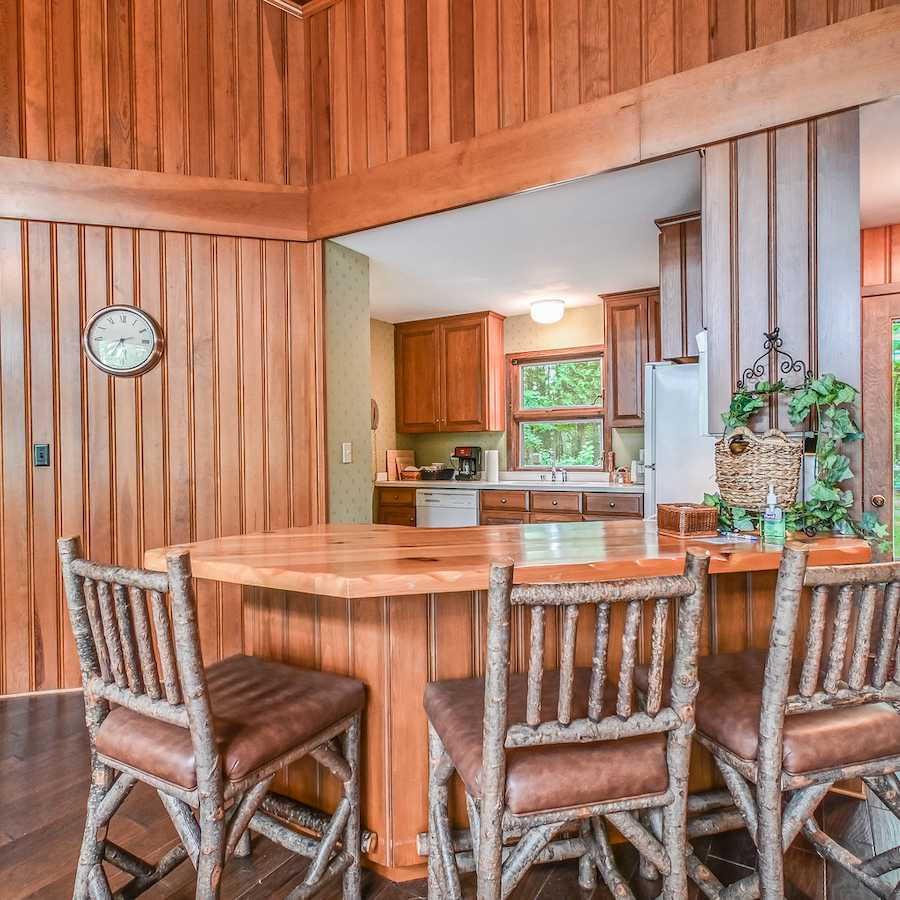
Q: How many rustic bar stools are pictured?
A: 3